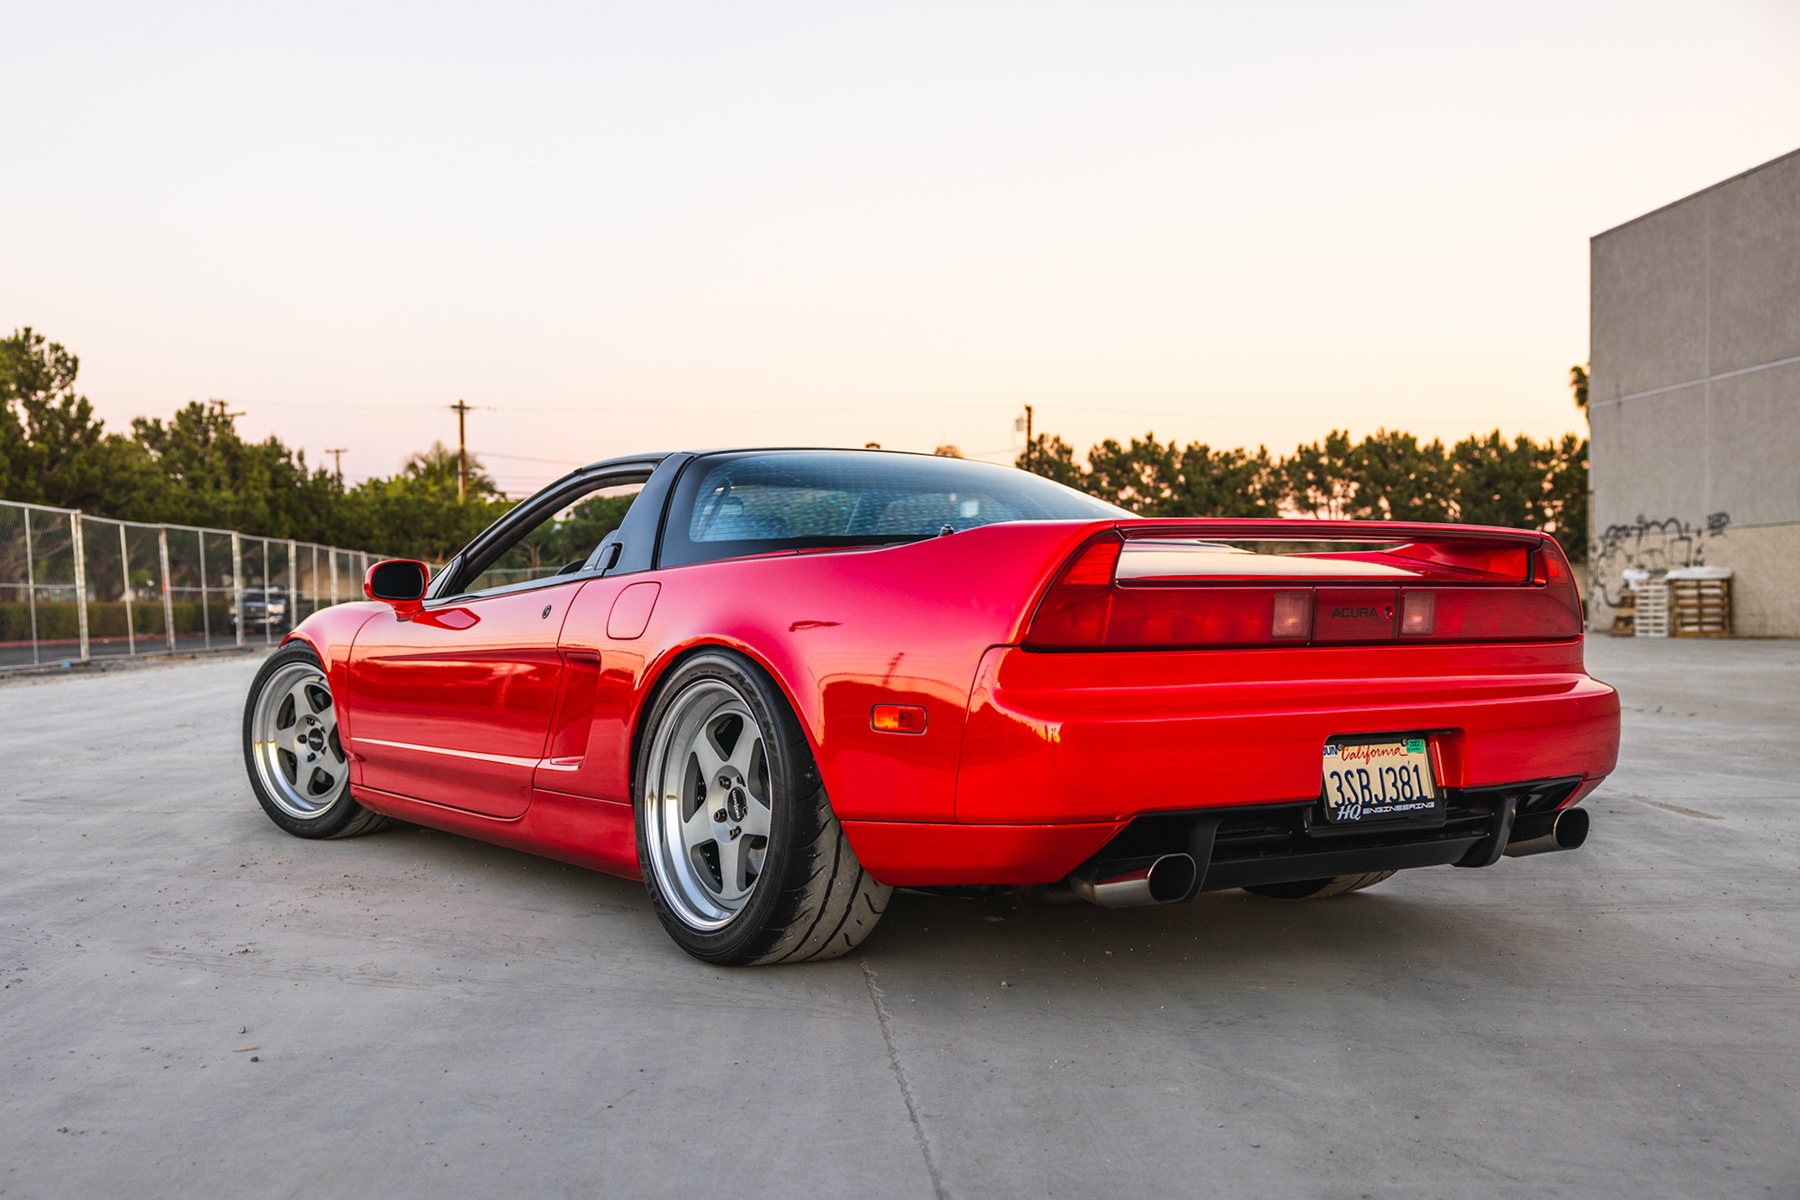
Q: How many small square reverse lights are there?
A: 2